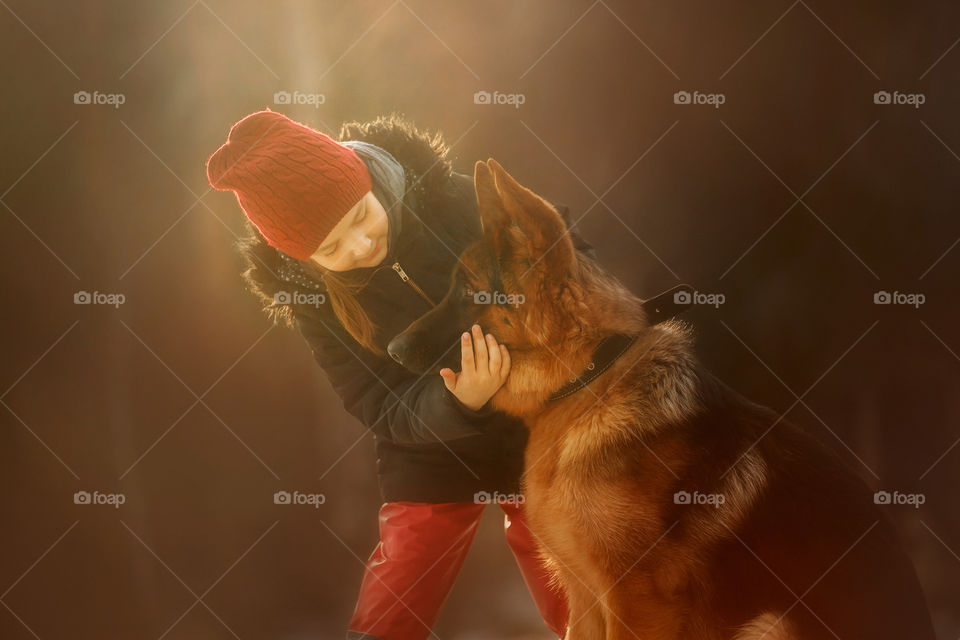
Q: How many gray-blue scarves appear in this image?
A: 1